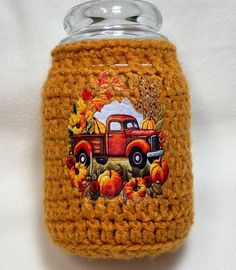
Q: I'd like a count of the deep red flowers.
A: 3